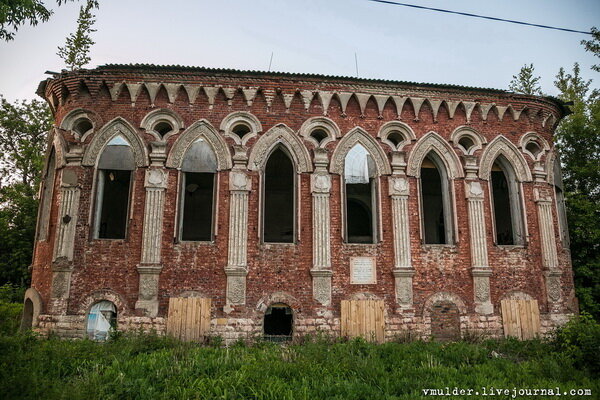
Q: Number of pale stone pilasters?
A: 7